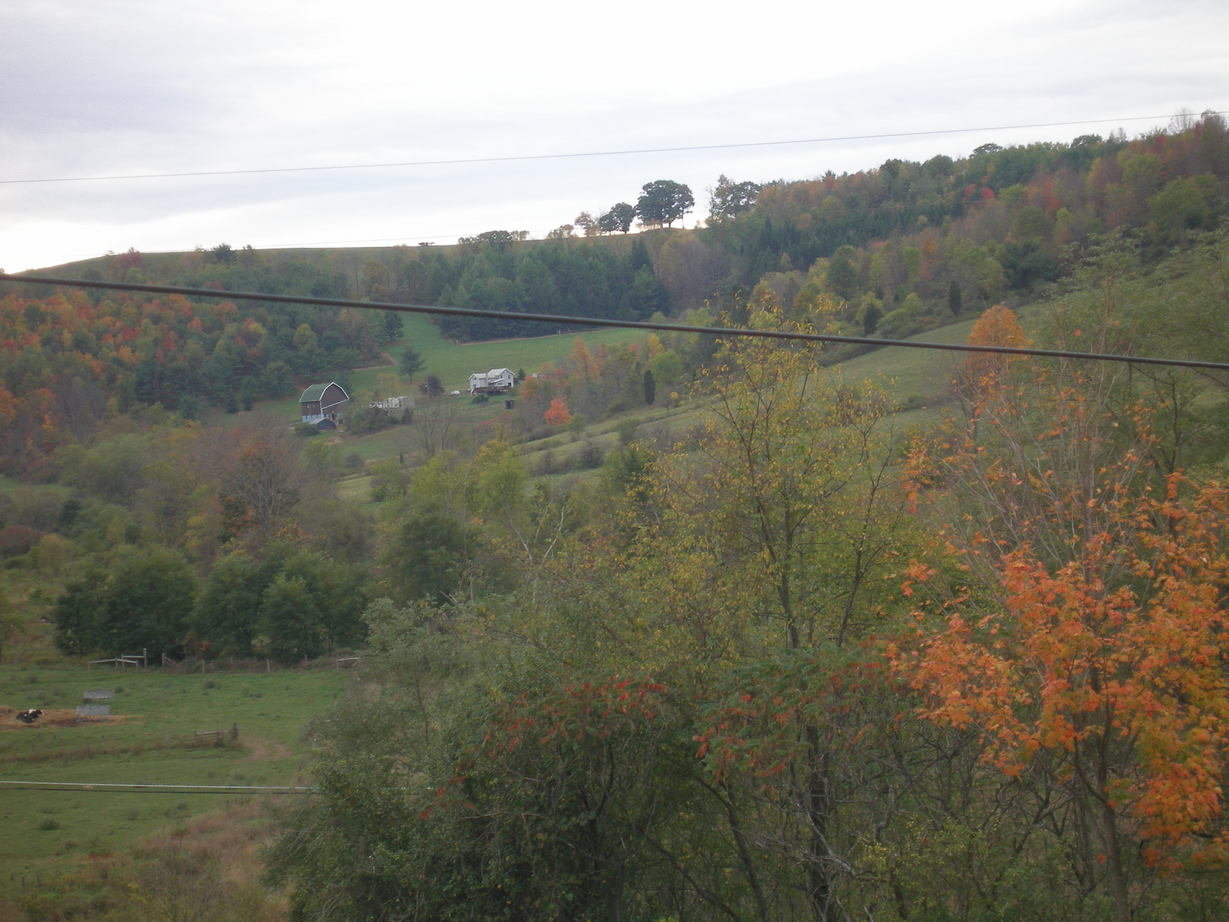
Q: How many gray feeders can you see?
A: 2